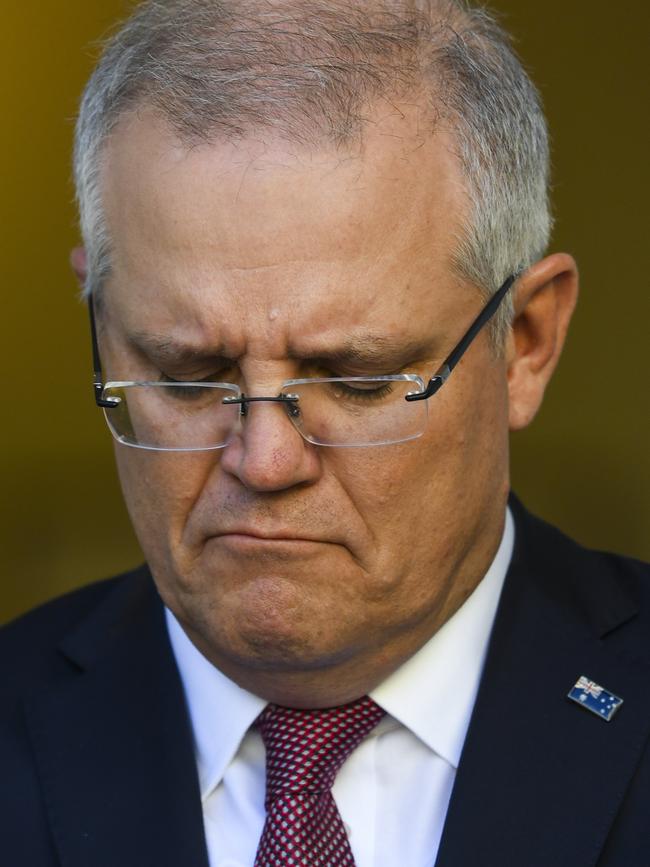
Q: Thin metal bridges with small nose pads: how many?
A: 1